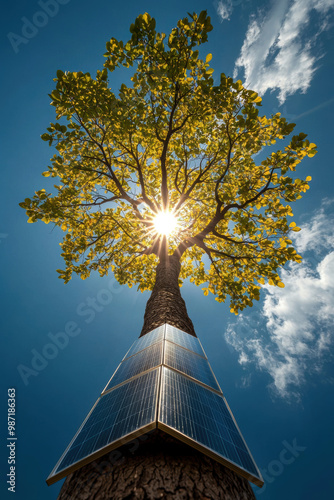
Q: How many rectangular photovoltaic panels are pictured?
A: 6